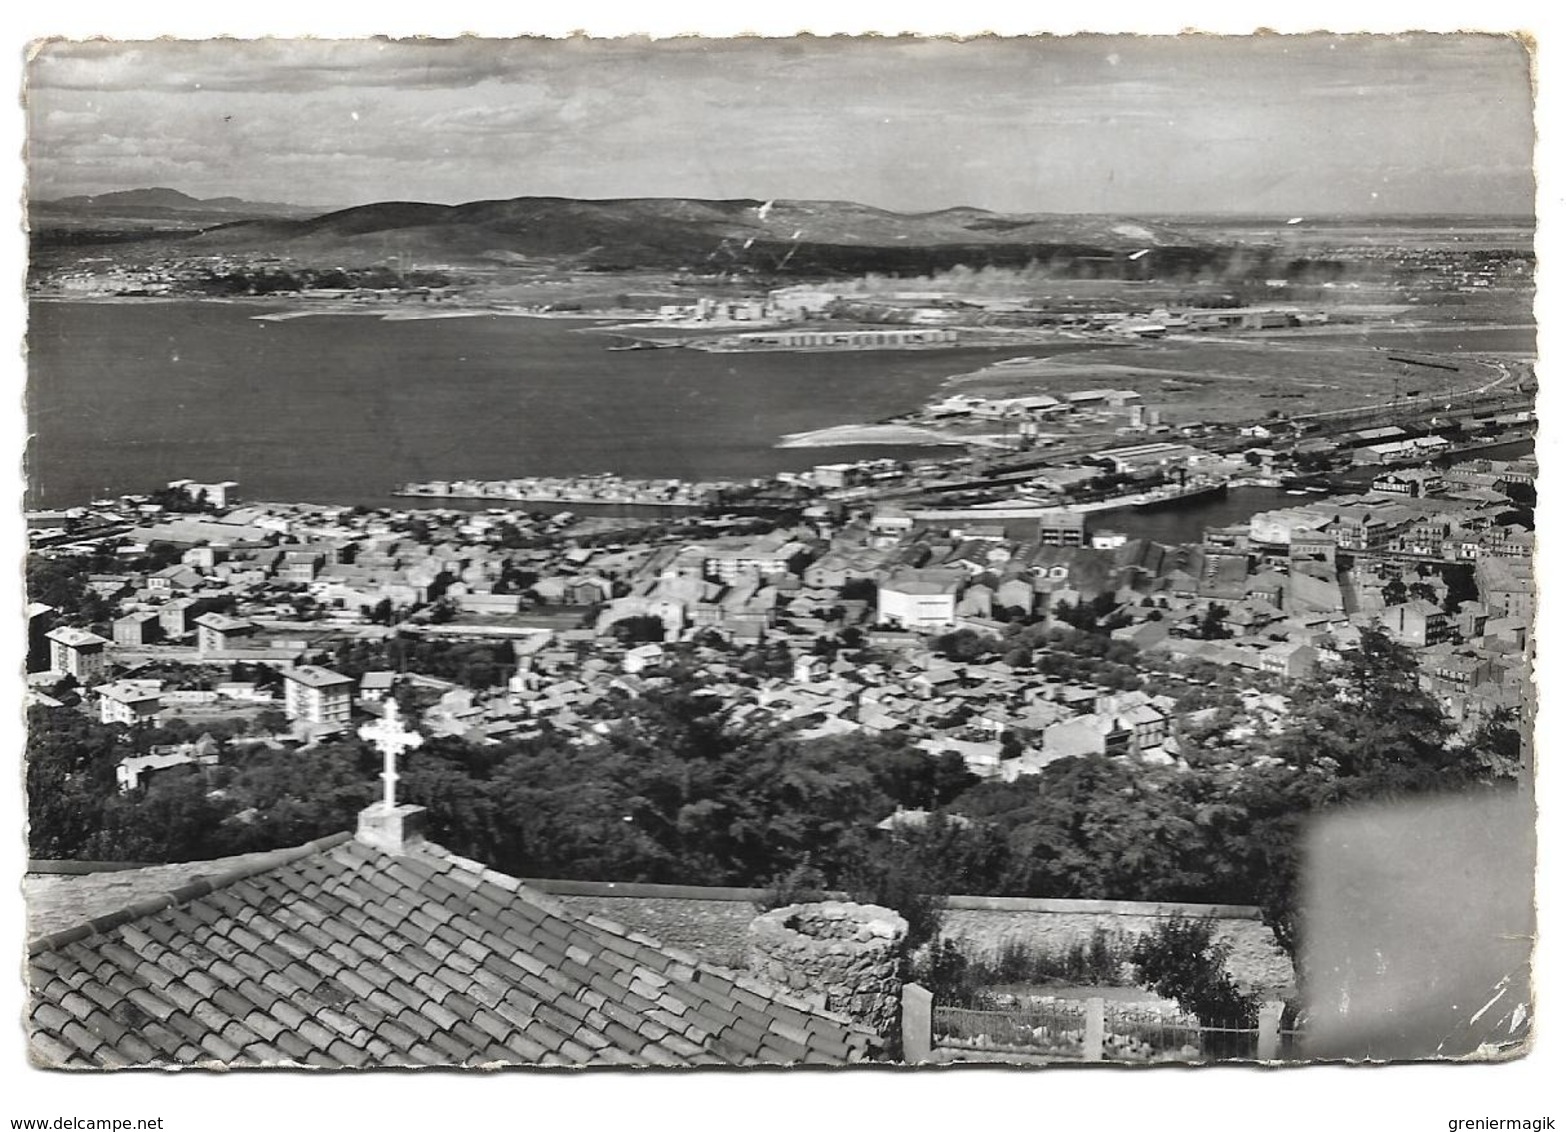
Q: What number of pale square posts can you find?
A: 3